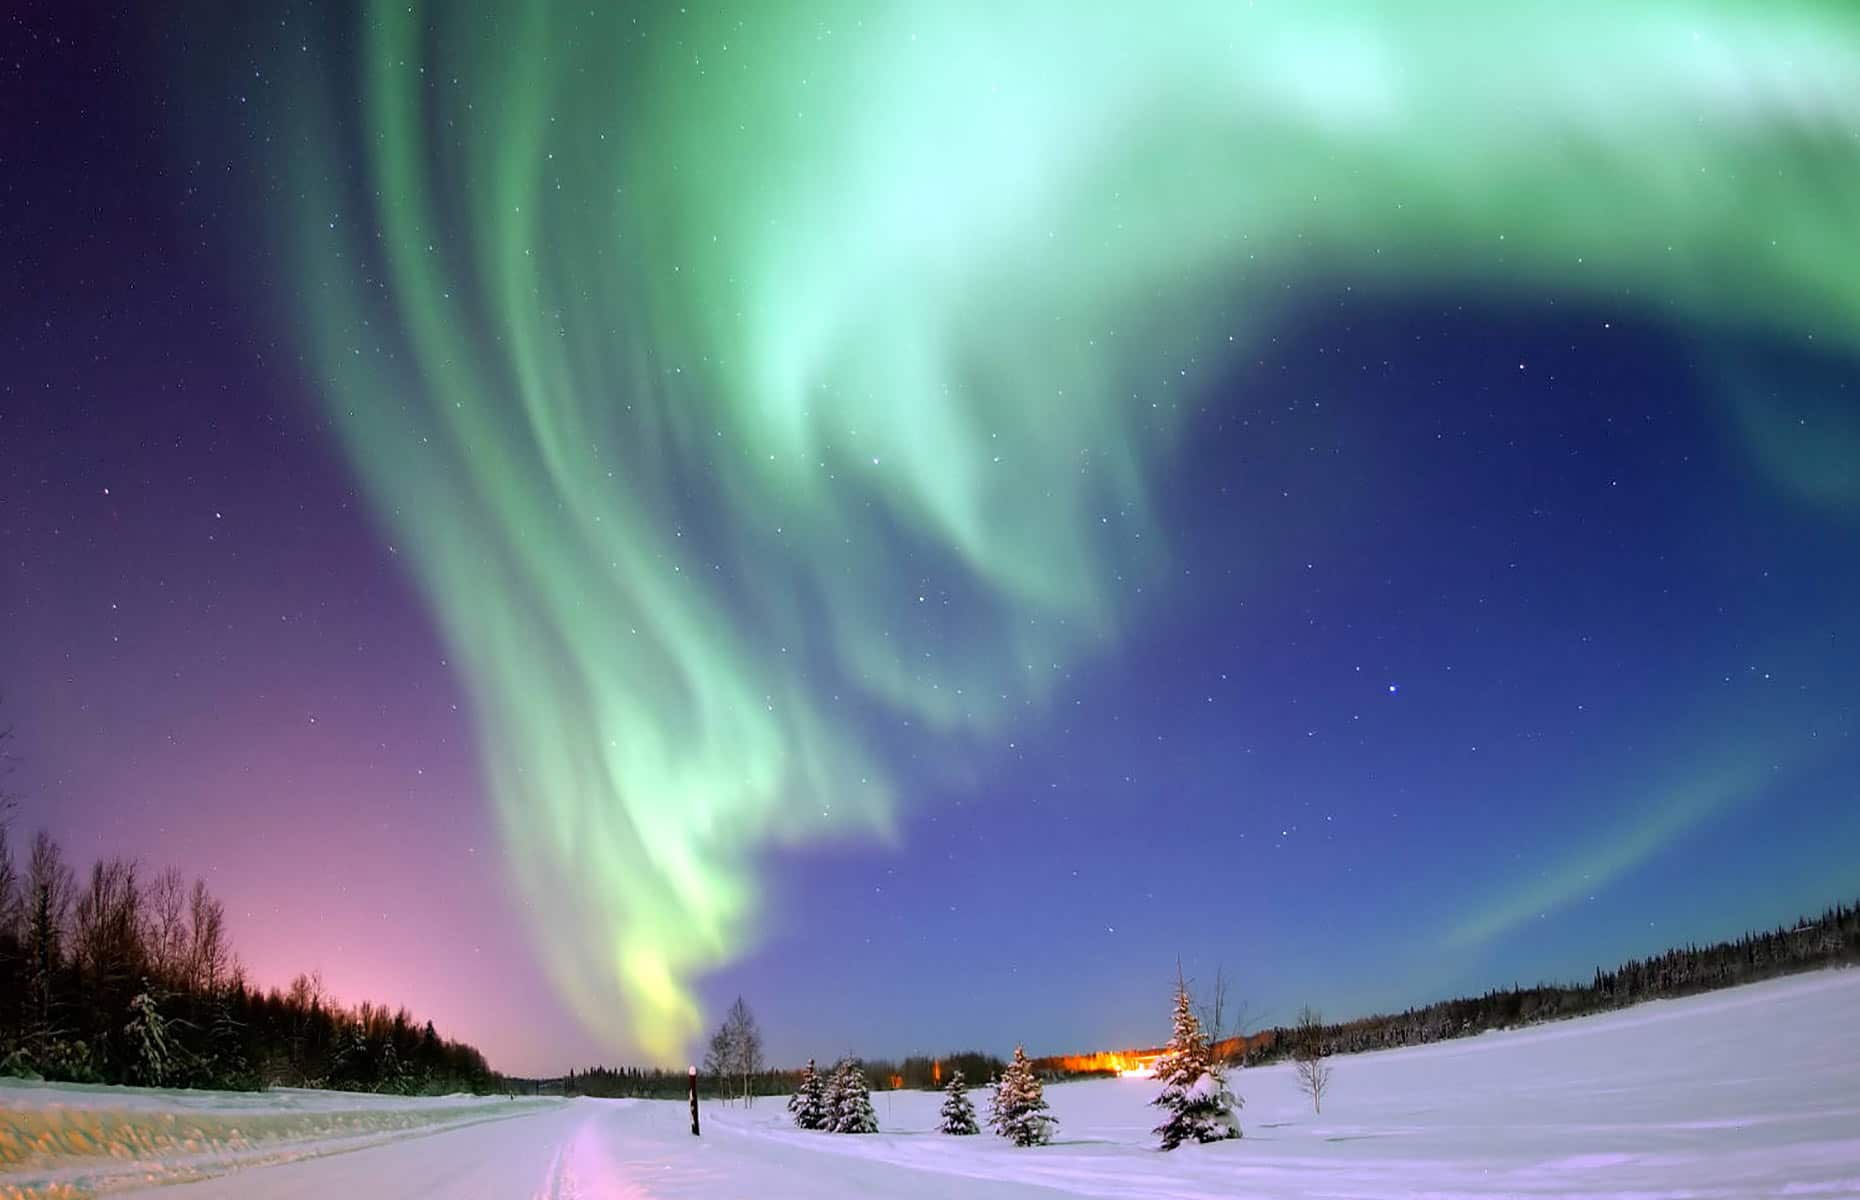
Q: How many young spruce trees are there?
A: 5